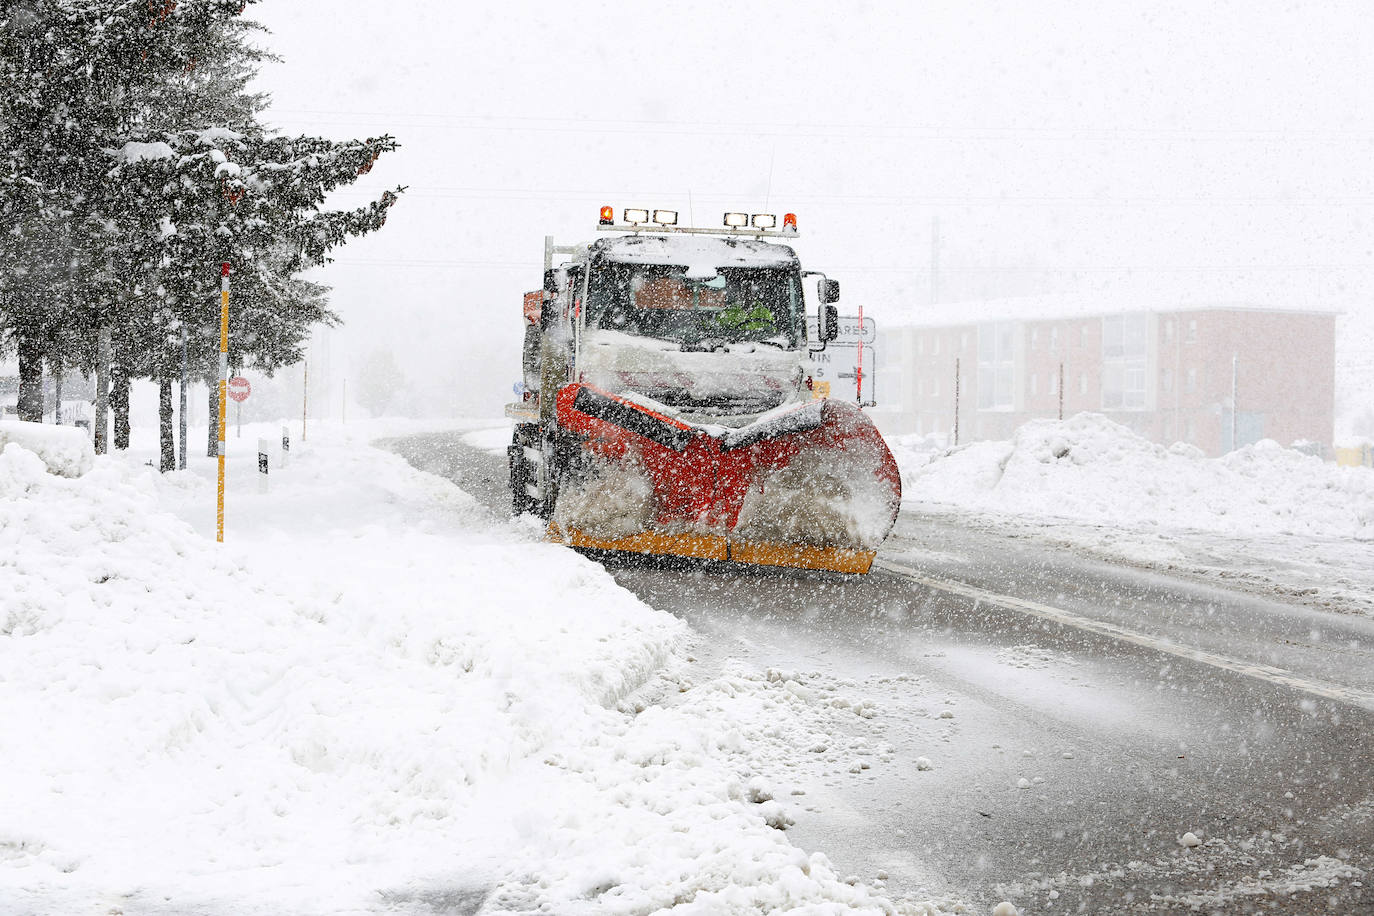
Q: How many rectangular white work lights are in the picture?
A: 4